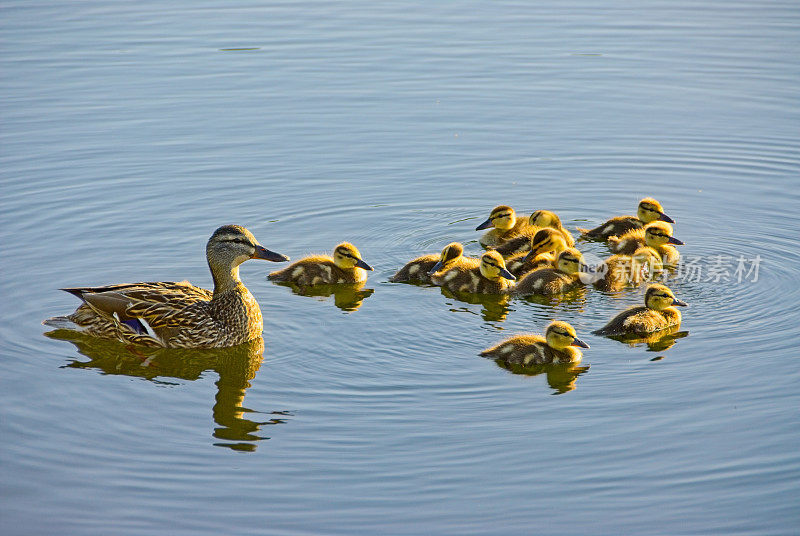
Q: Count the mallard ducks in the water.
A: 13